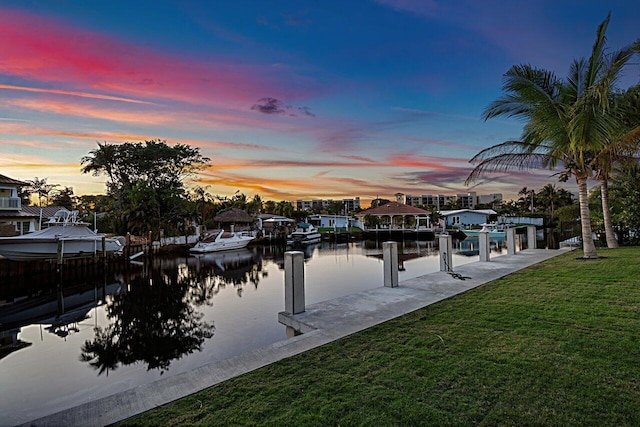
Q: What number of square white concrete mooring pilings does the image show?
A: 6